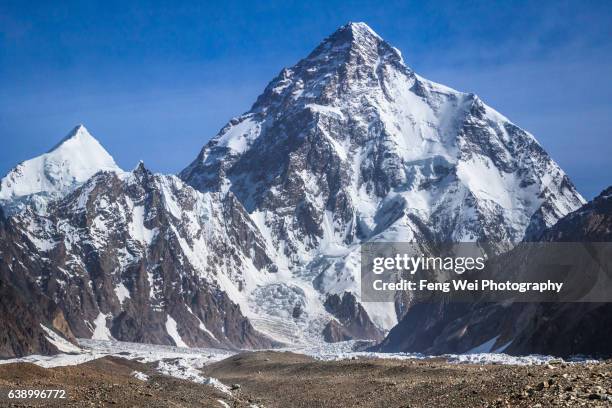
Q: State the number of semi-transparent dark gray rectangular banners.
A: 1